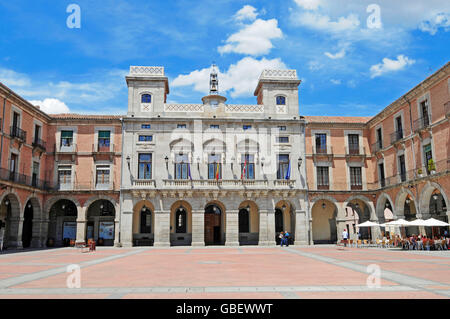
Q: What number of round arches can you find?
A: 14